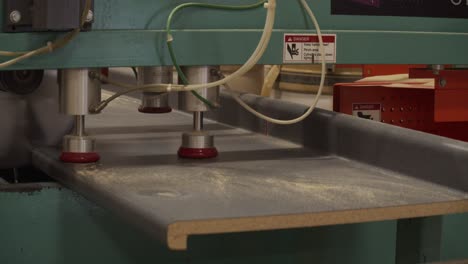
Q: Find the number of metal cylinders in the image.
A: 3